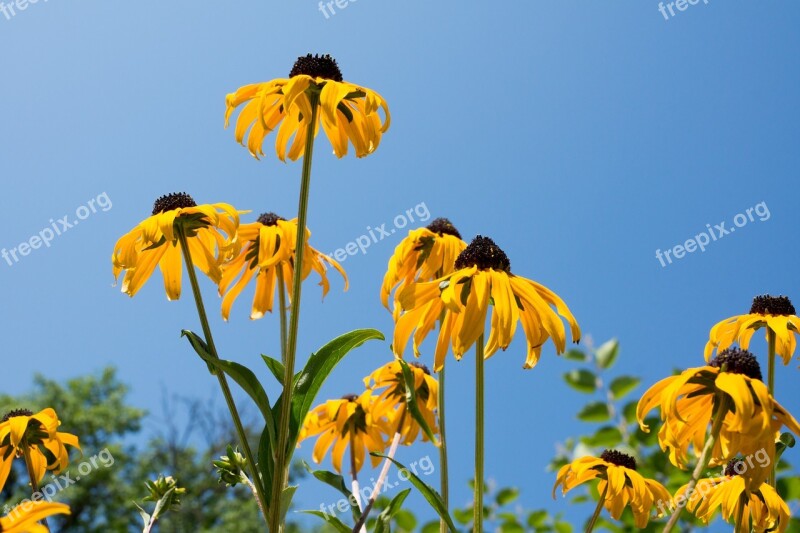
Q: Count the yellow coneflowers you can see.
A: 13